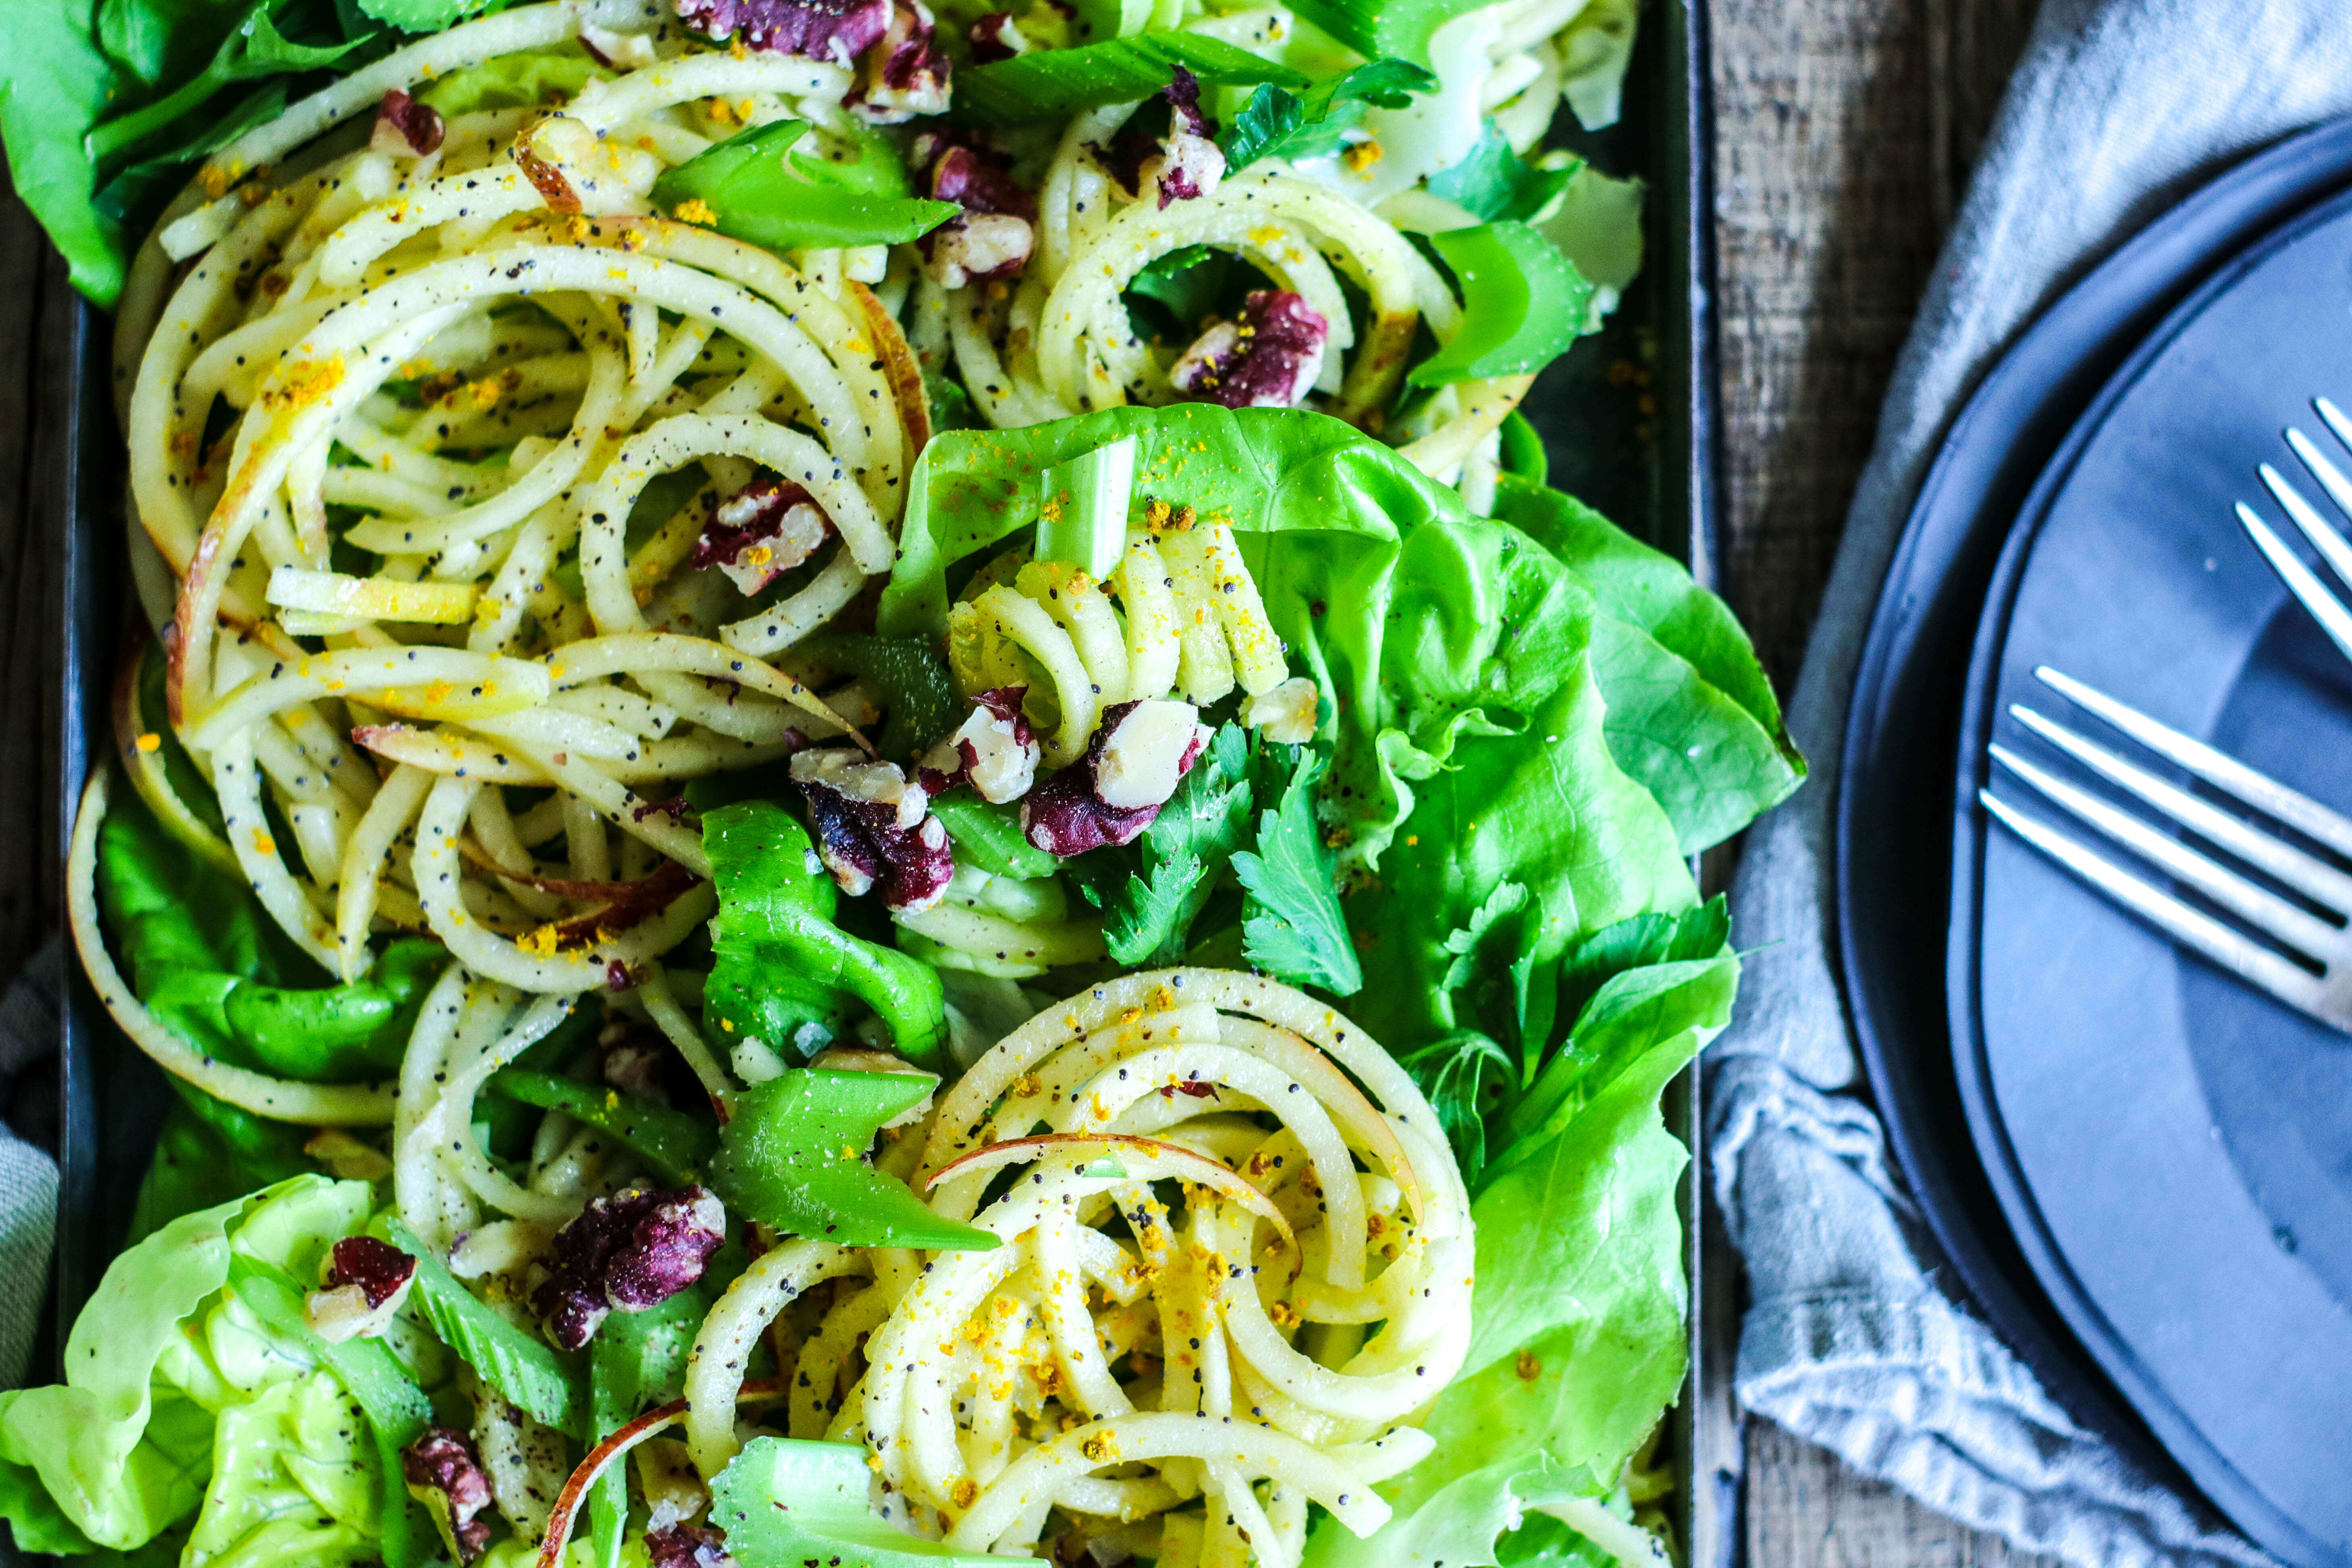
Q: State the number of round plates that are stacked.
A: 2